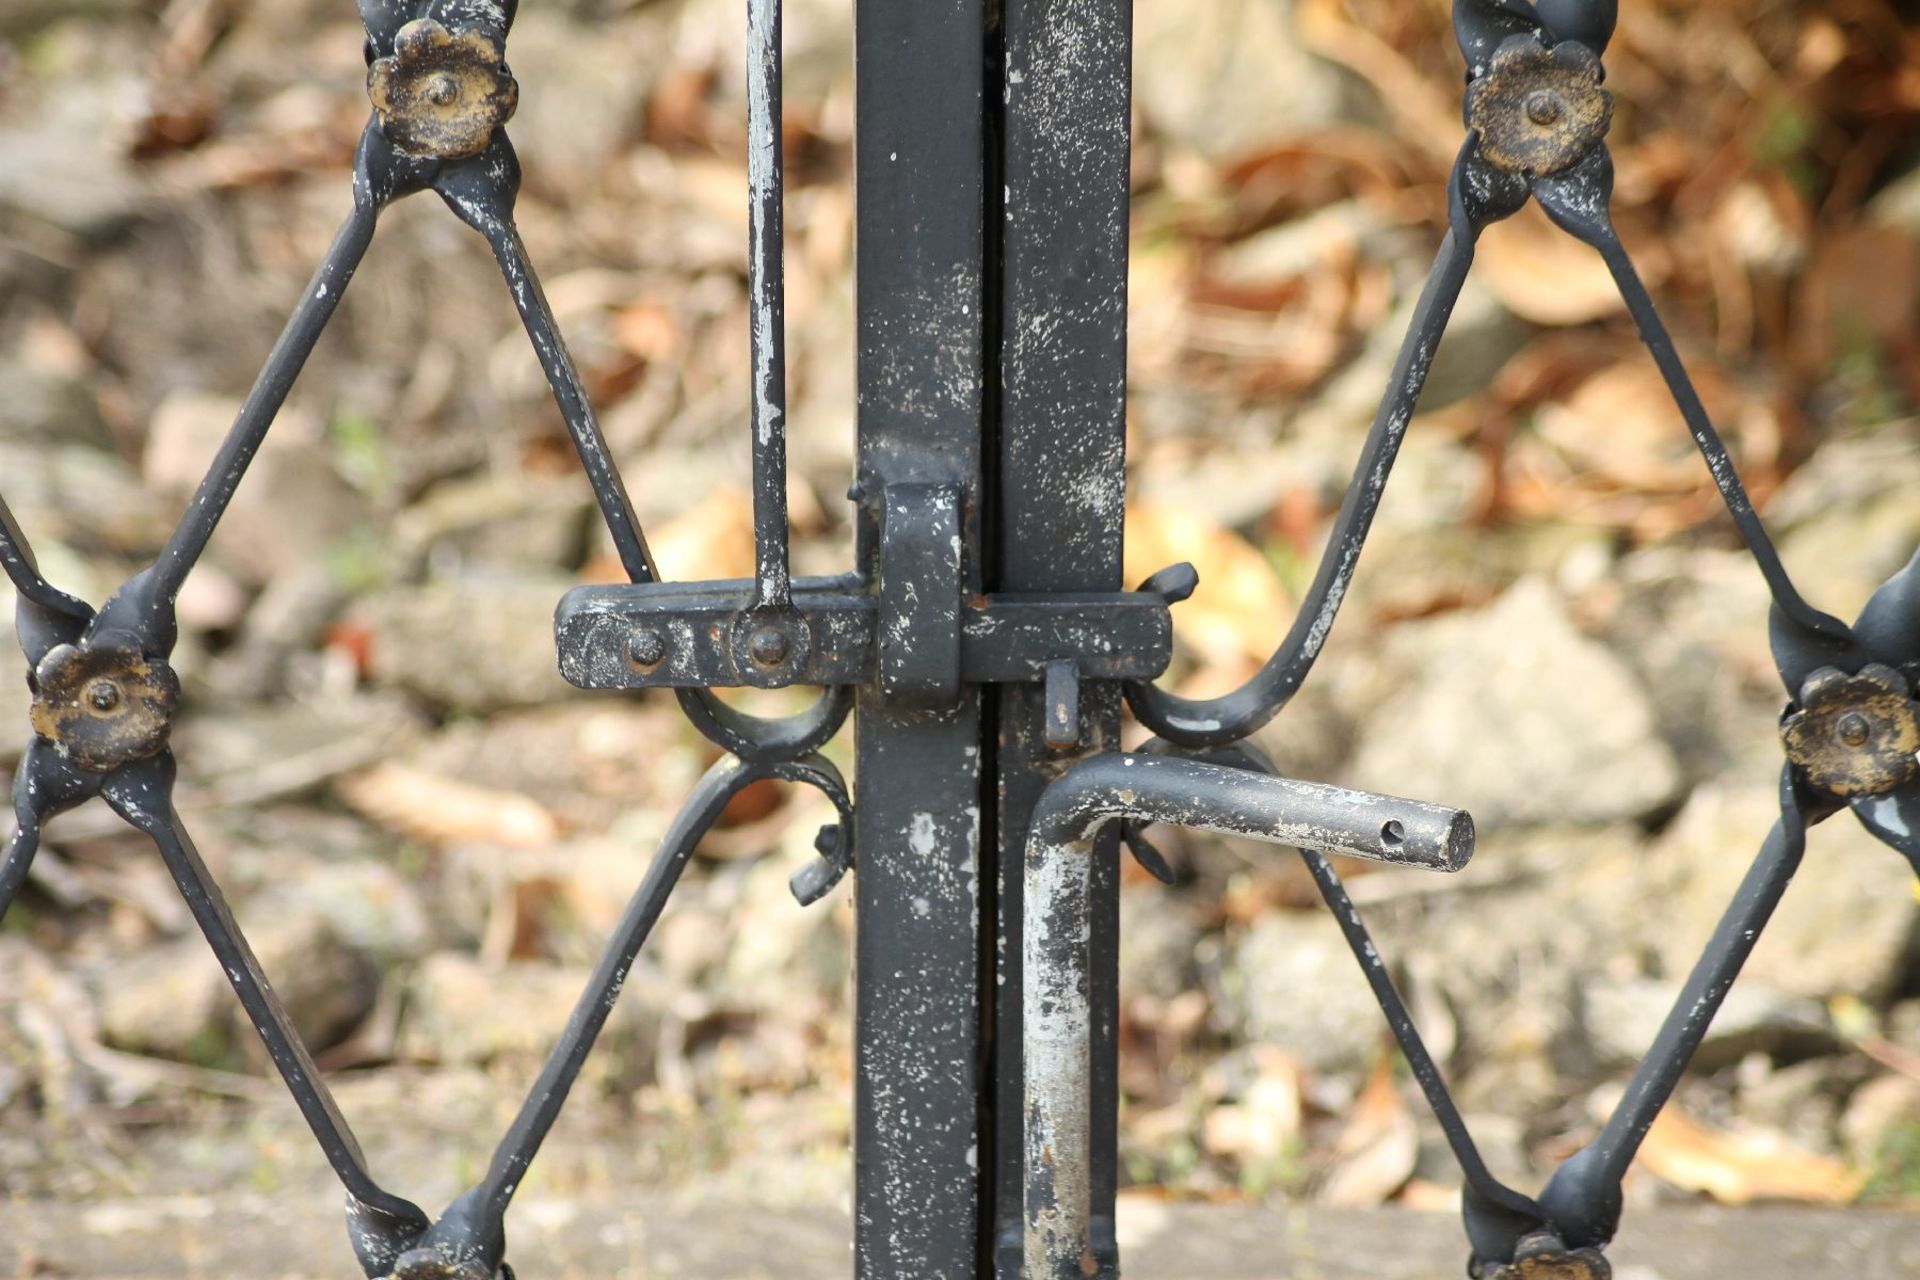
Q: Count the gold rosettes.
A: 6